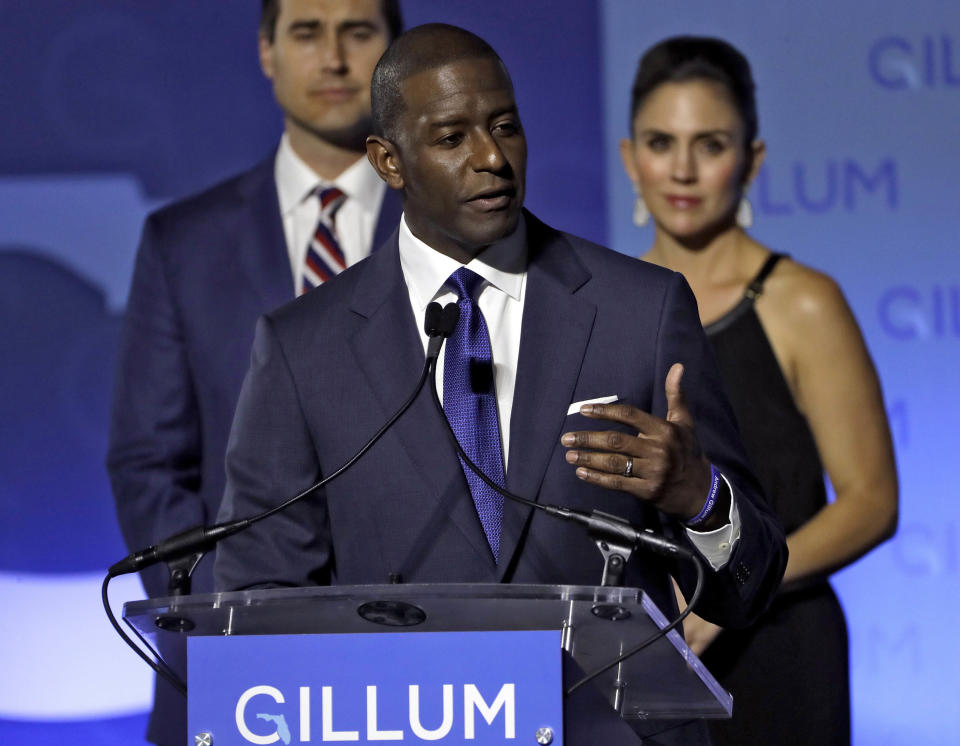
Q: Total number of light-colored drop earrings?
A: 2